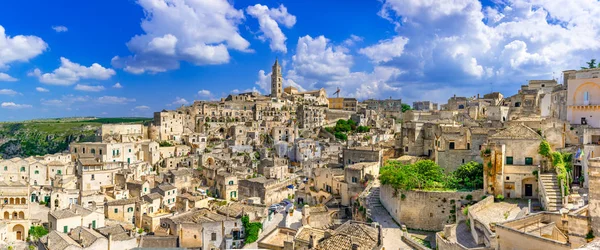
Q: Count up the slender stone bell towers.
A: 1